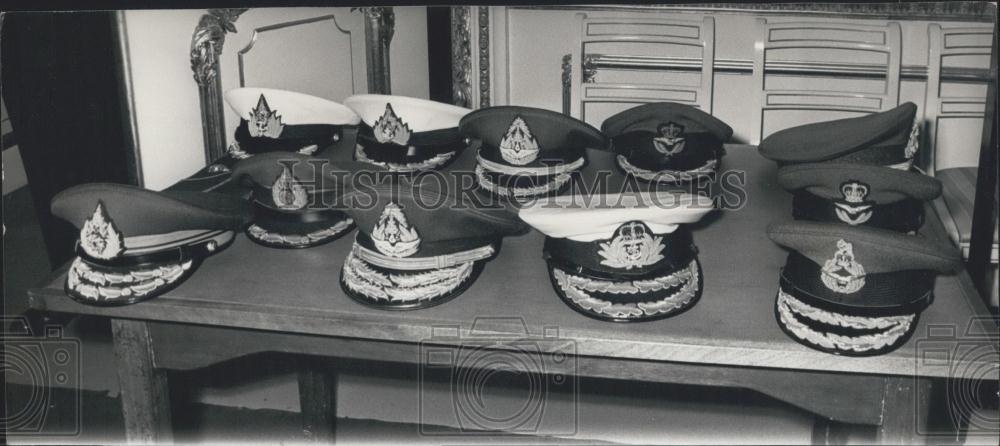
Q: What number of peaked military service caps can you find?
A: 11